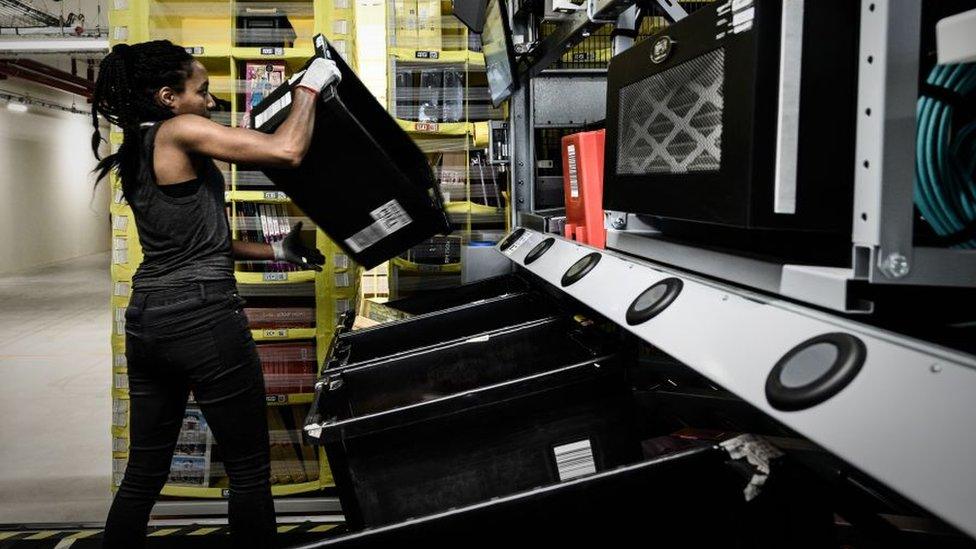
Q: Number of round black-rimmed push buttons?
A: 5